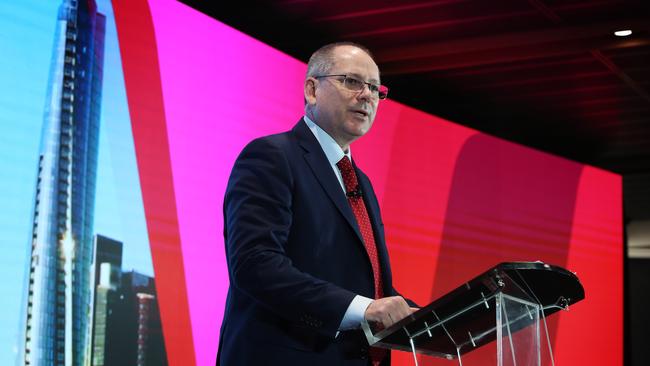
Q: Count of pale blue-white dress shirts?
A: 1